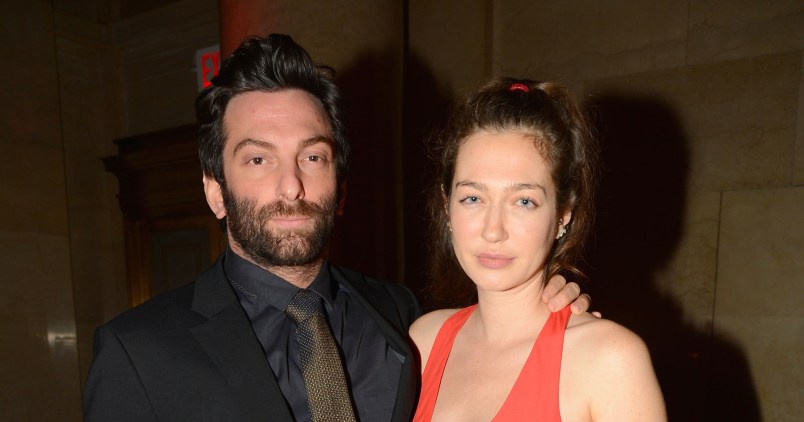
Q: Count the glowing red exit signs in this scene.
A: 1